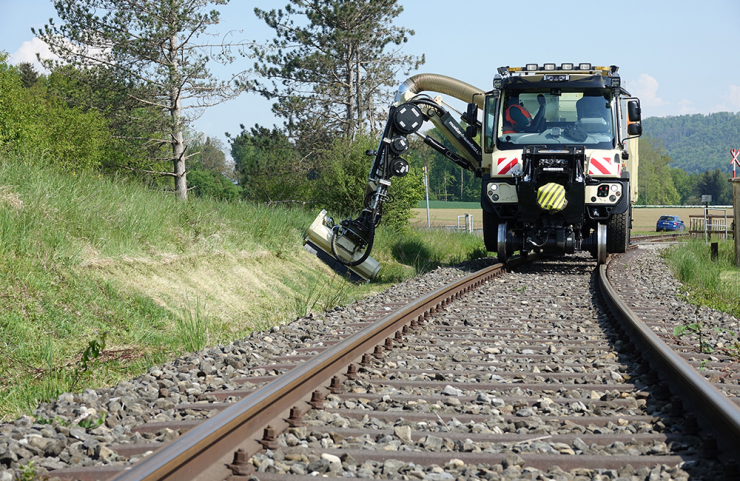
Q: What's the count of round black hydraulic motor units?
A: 3